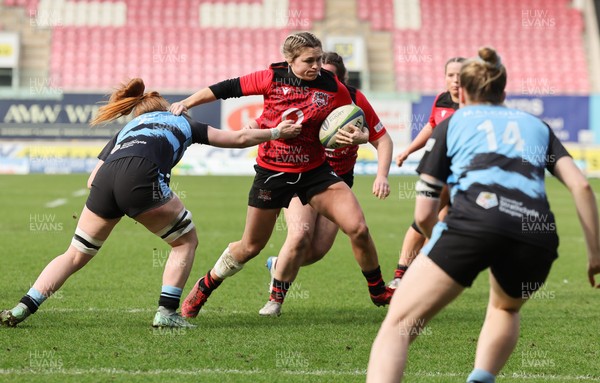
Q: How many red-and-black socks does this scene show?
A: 4